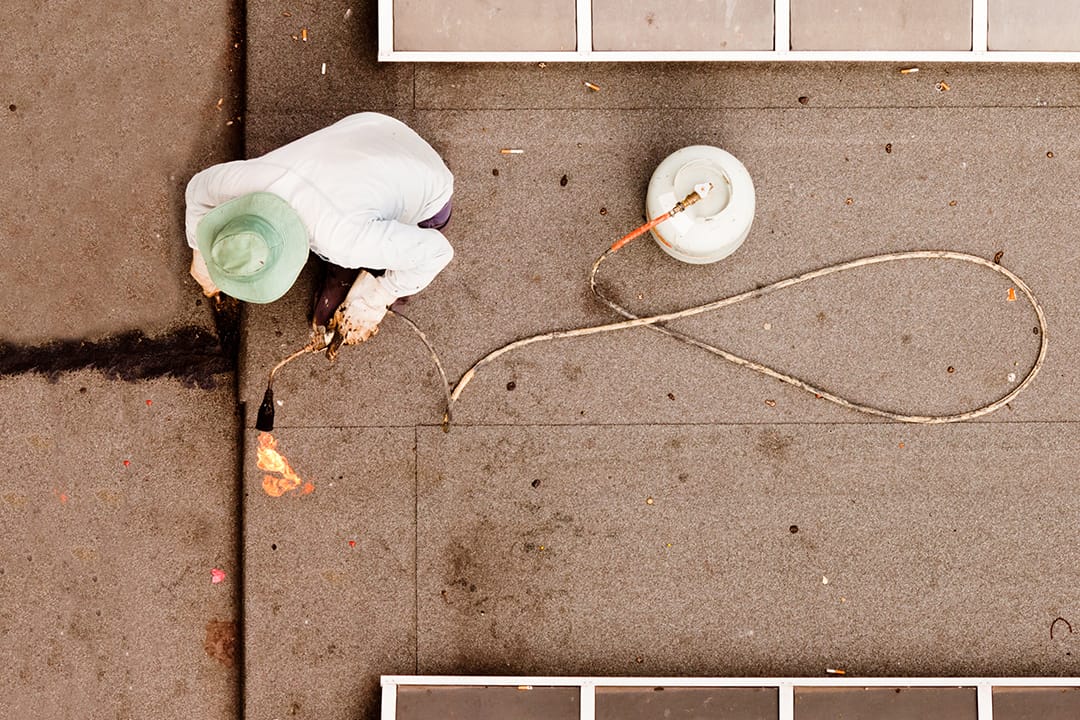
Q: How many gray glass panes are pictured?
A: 8